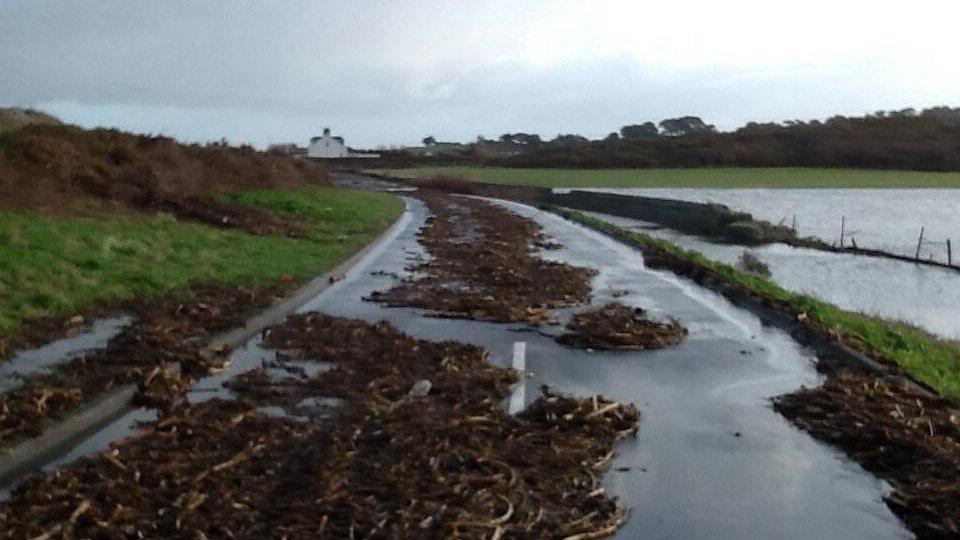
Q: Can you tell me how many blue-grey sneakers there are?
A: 0